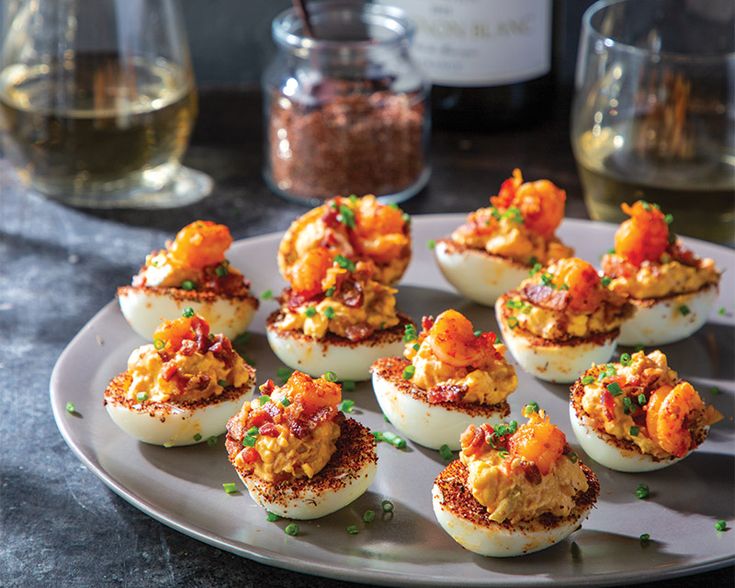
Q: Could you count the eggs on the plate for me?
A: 11